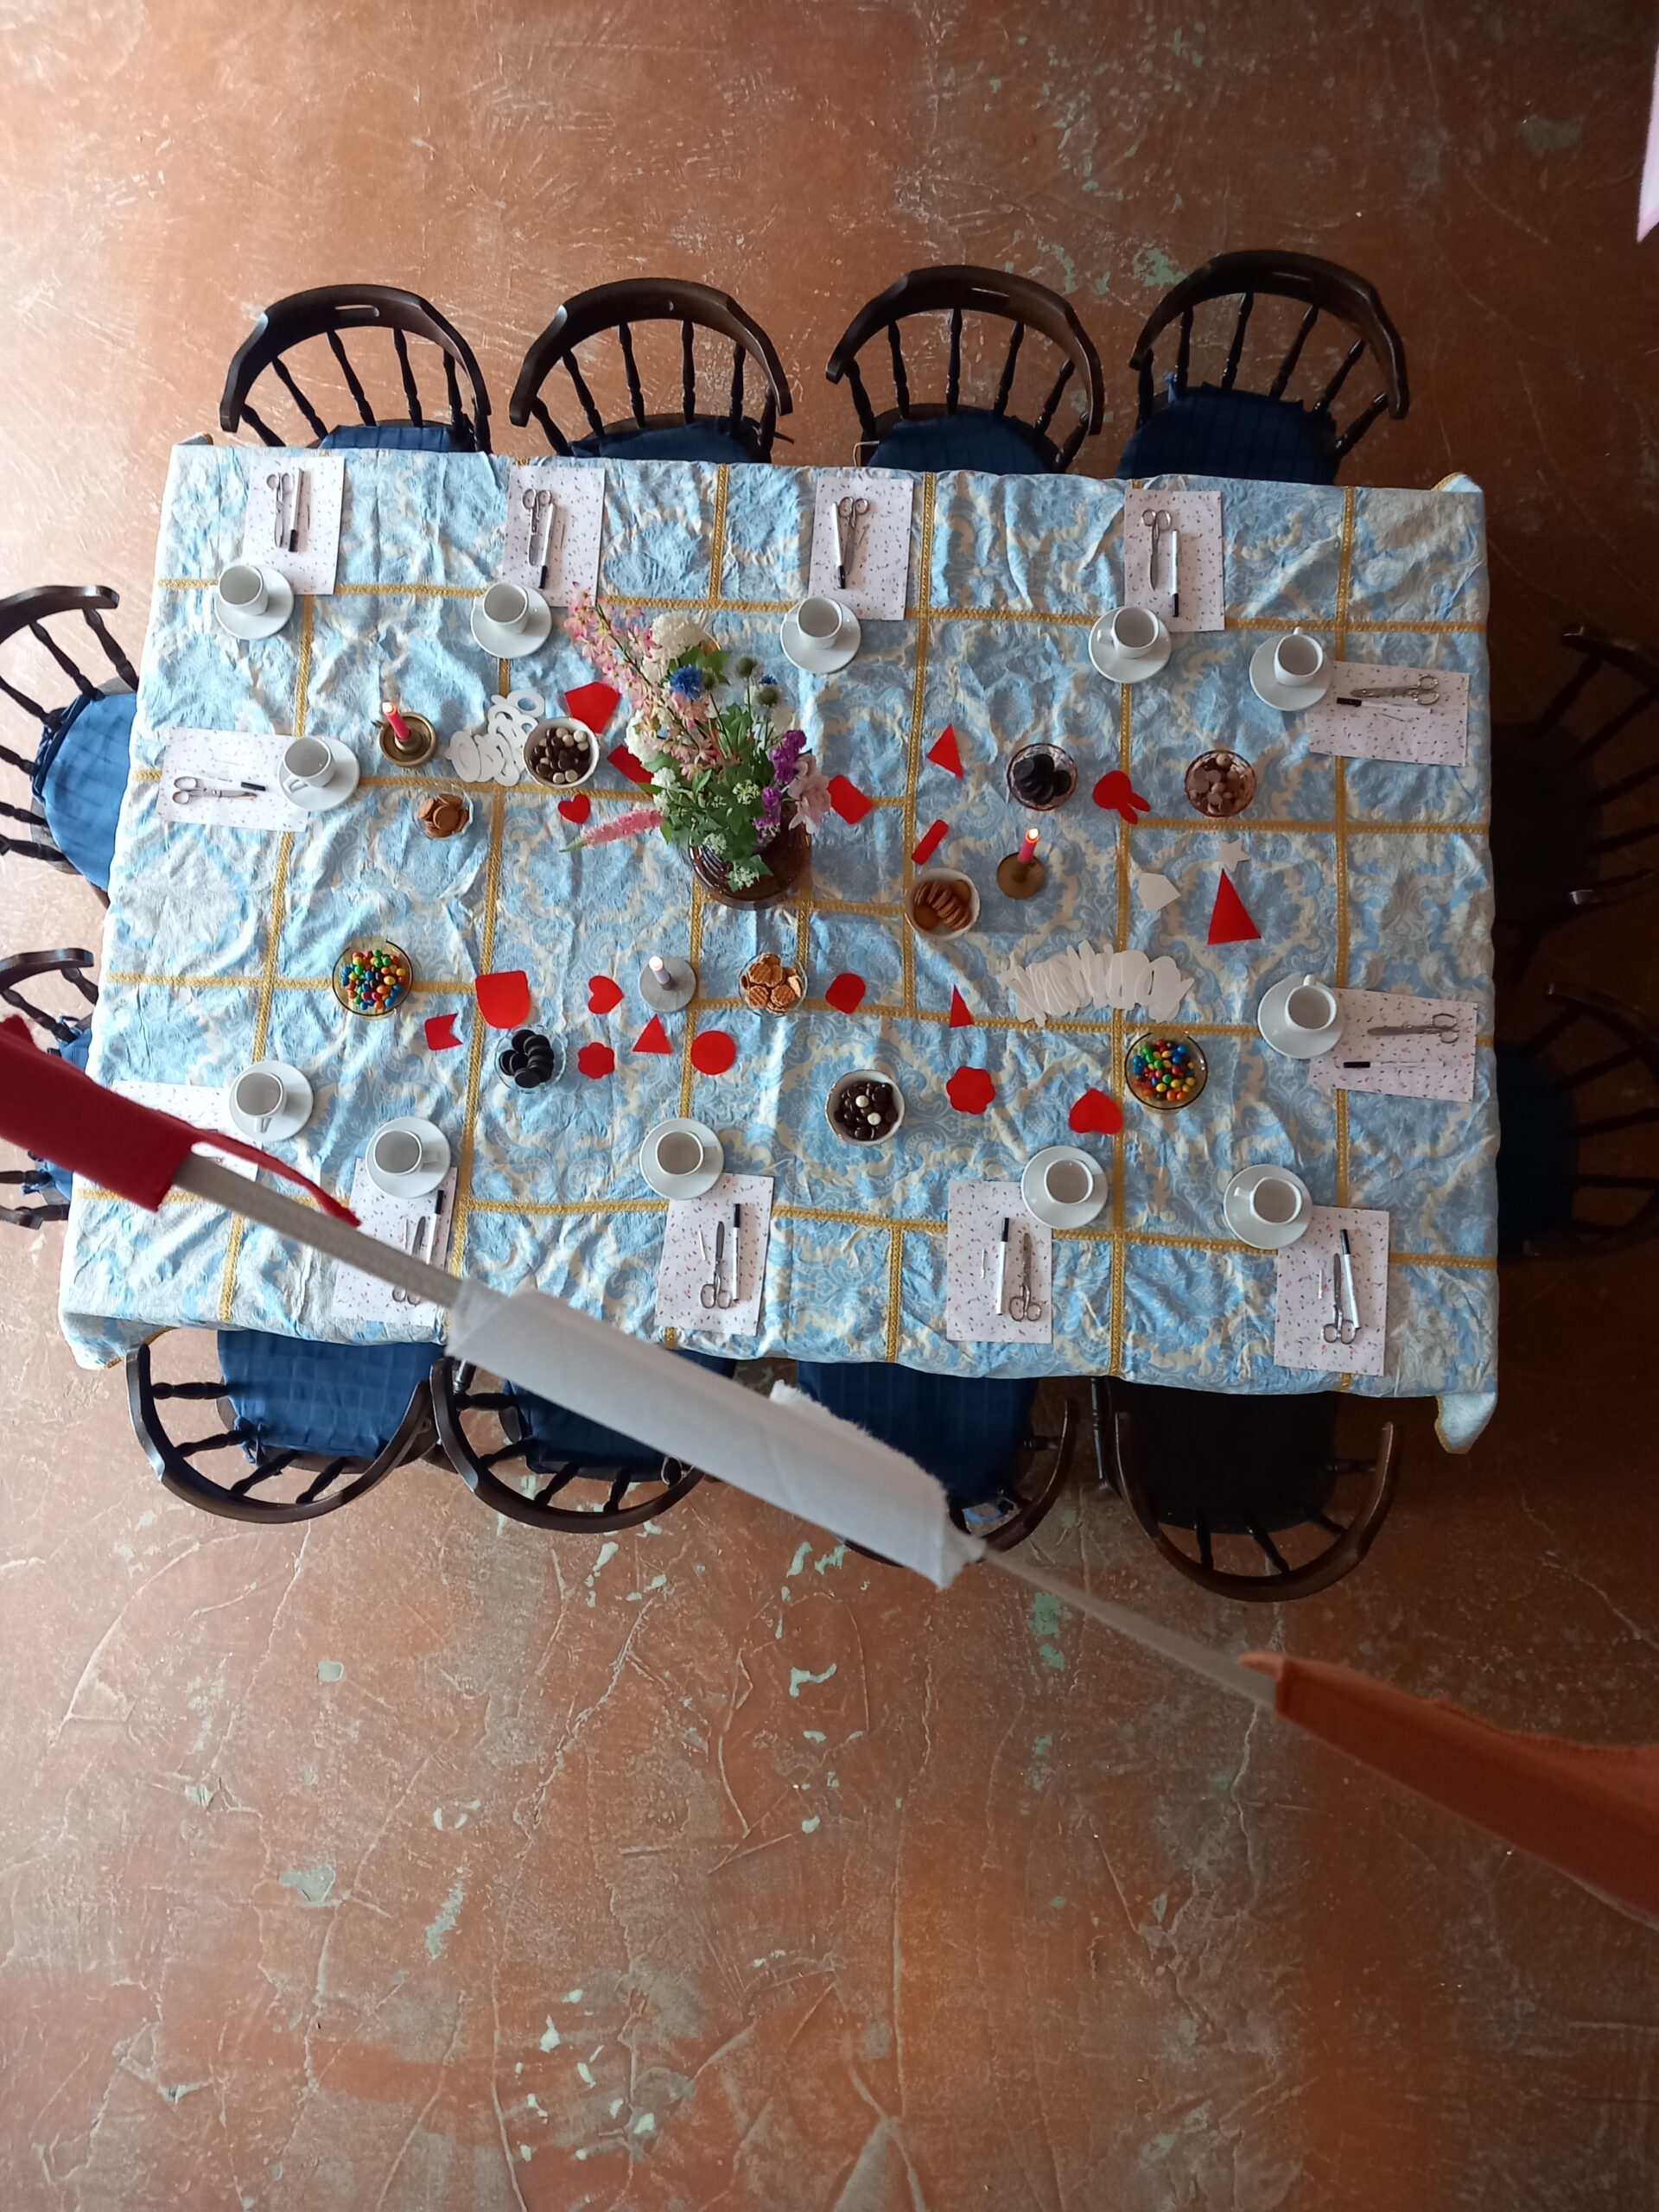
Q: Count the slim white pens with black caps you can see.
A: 11